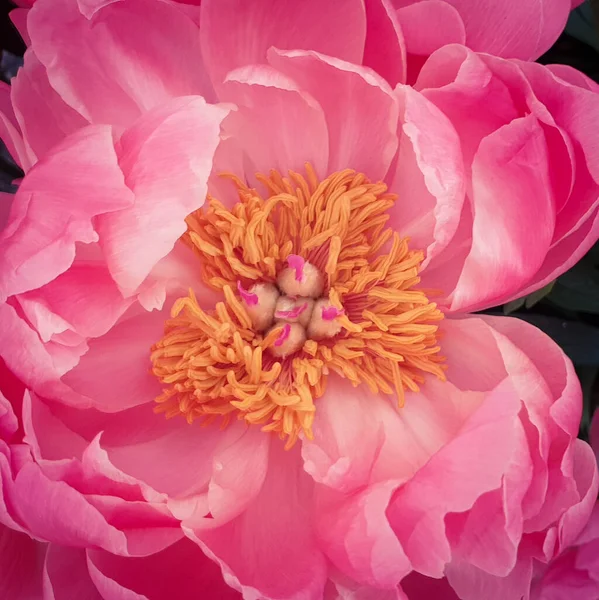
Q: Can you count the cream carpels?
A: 5